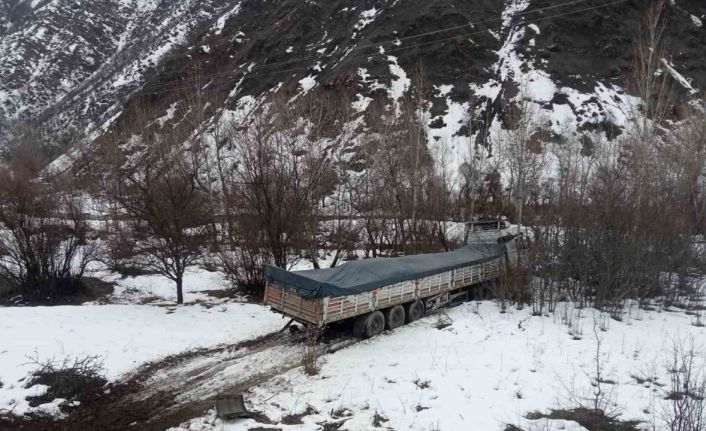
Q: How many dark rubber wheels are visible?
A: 3